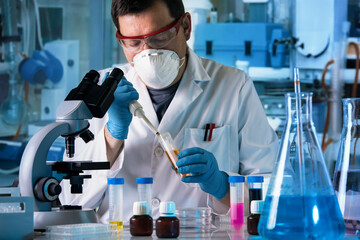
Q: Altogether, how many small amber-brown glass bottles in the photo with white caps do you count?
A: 3